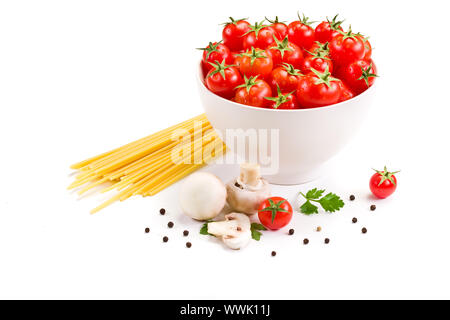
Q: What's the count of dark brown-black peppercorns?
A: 14